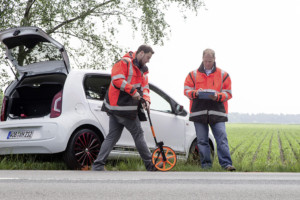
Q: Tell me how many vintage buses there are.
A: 0